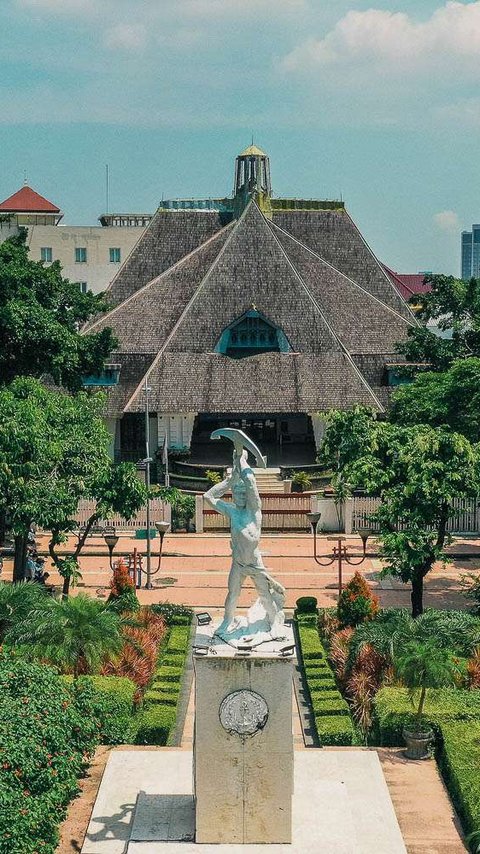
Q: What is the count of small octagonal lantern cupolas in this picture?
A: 1